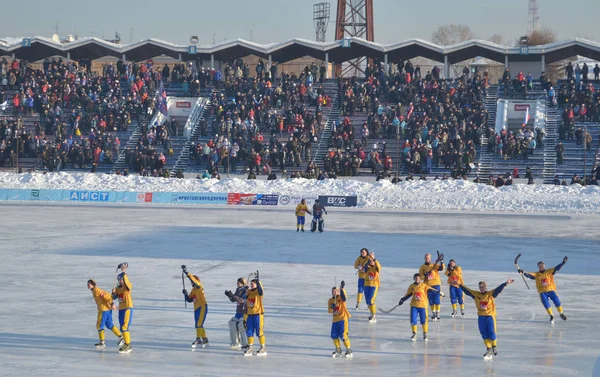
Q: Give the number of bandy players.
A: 15